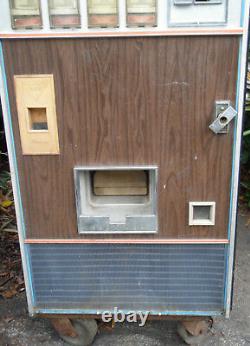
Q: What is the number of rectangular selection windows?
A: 4